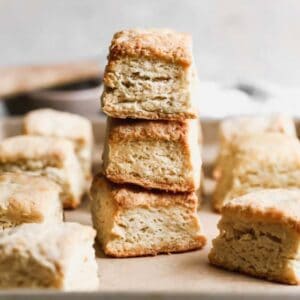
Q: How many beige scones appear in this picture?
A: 10